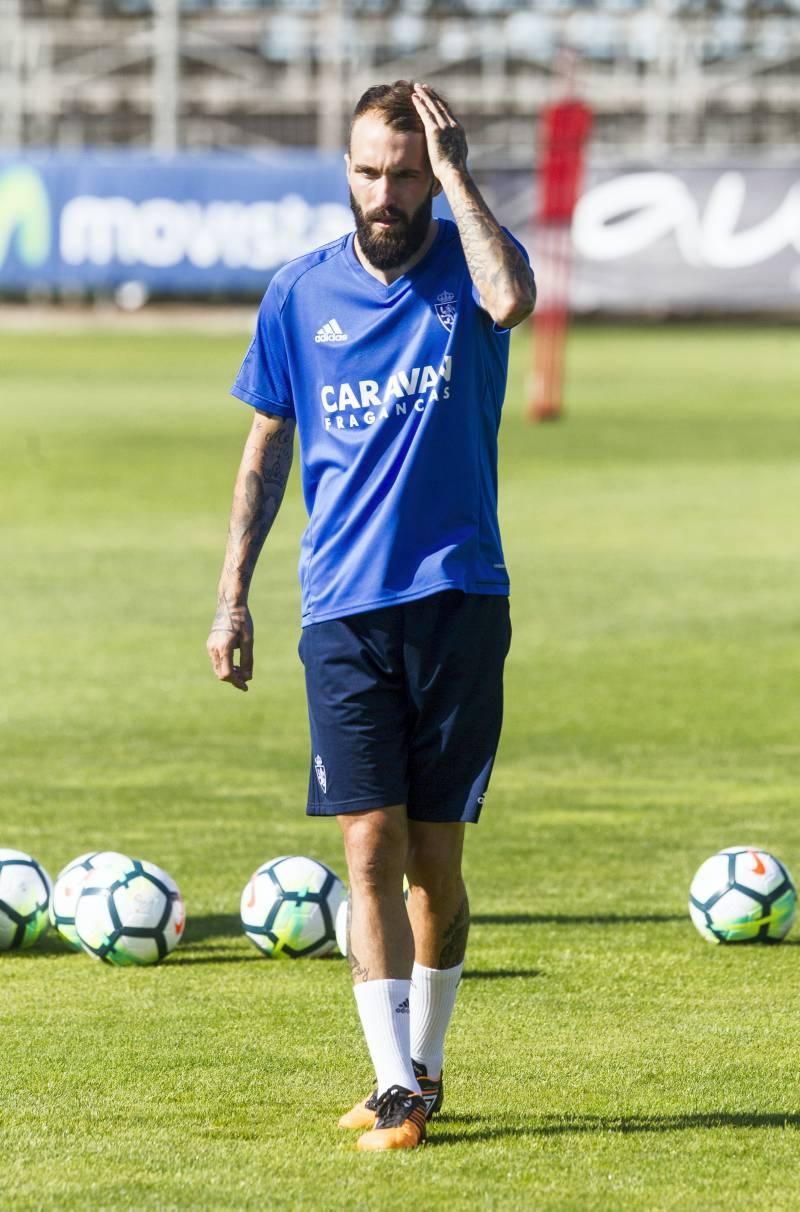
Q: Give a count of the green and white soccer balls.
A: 6